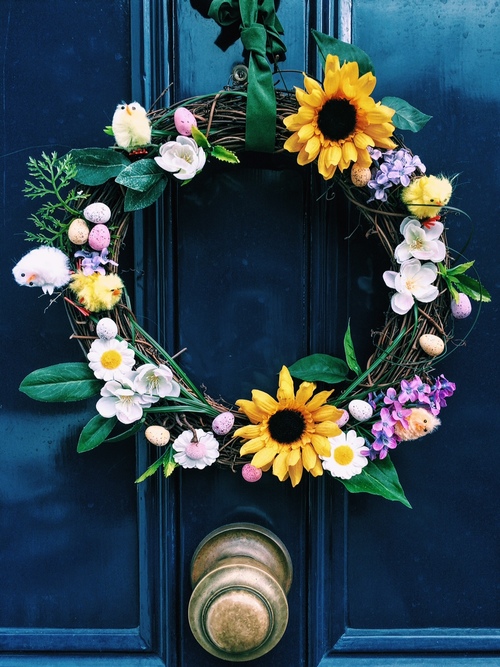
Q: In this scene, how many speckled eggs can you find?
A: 13